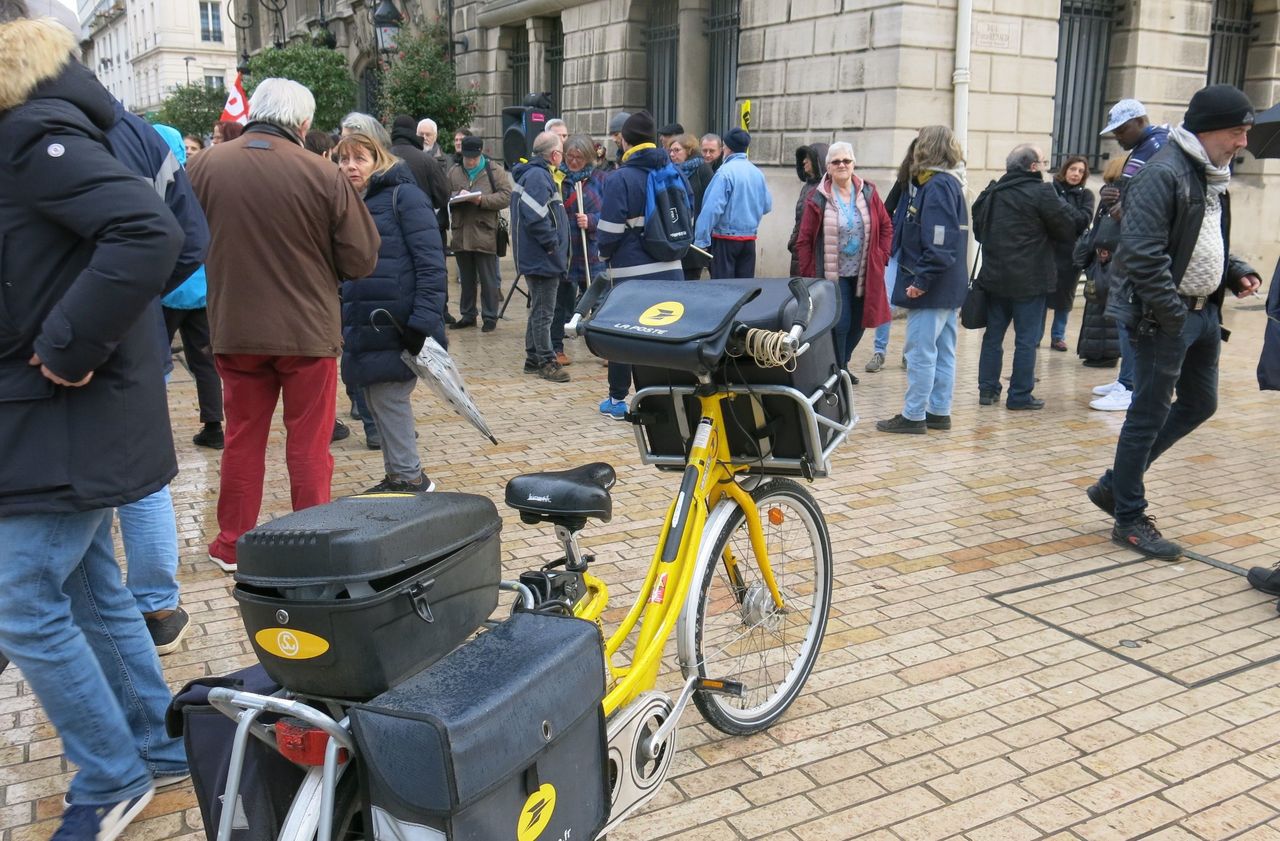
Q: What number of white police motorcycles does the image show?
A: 0